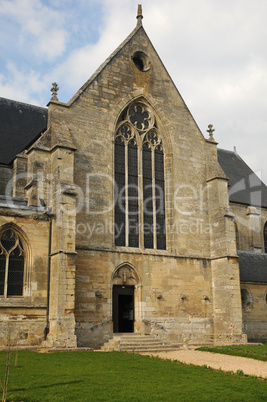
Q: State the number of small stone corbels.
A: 4